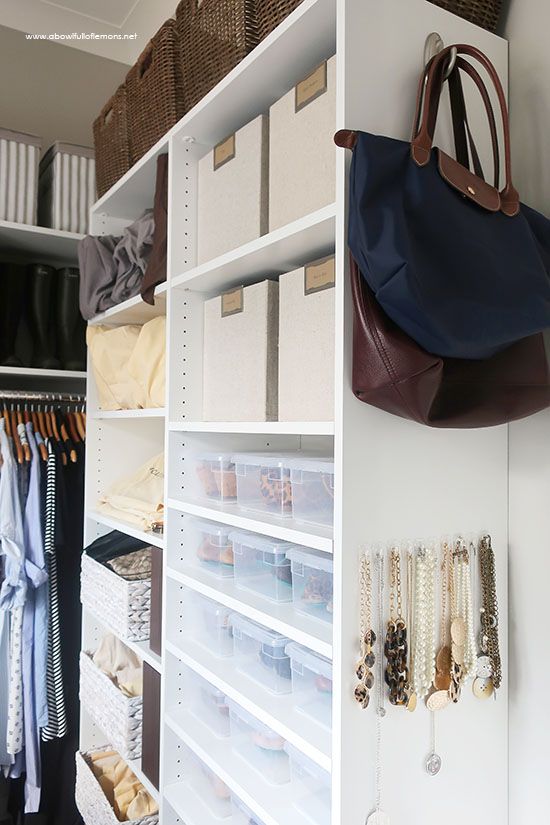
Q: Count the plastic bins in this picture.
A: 14